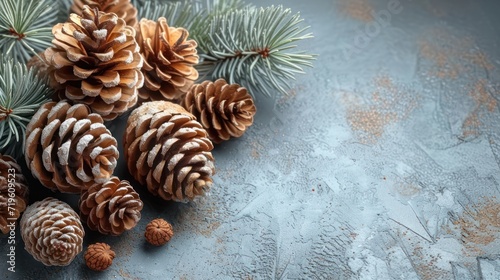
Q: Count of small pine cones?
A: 2